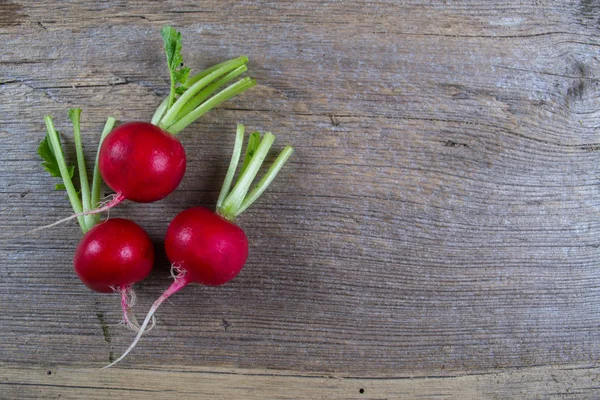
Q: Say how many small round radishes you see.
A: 3